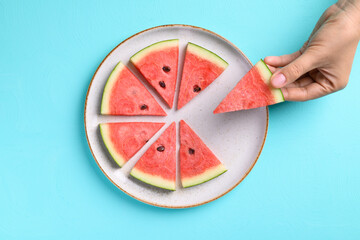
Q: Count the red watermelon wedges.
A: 7